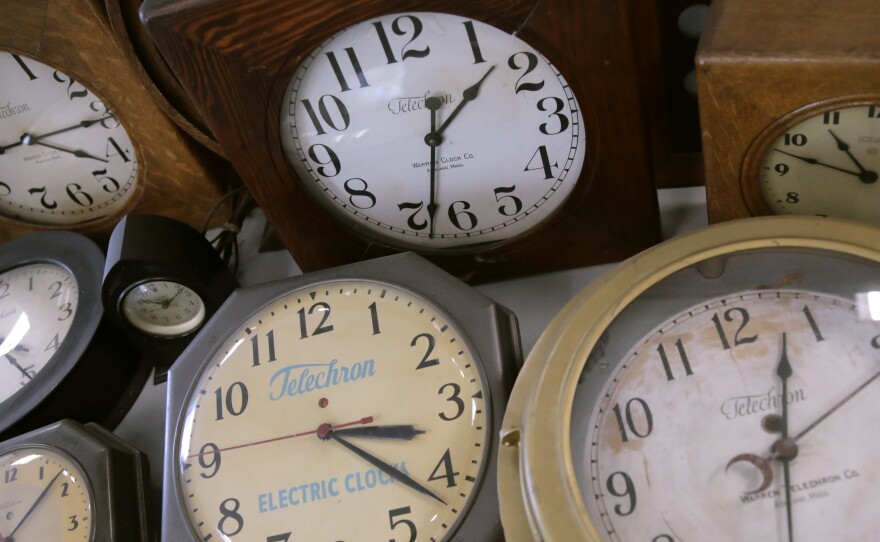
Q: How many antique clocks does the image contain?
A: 8